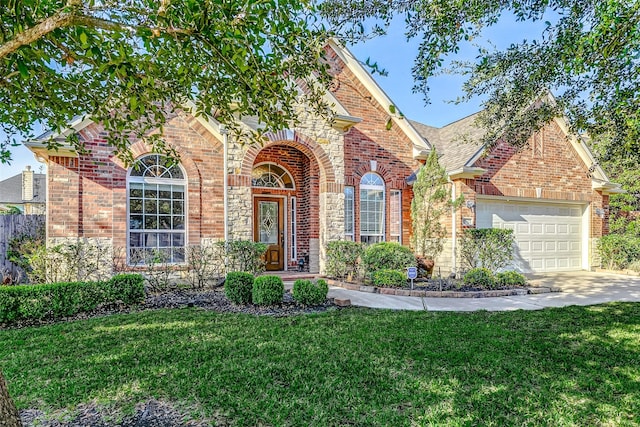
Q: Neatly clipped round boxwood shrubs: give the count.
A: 3